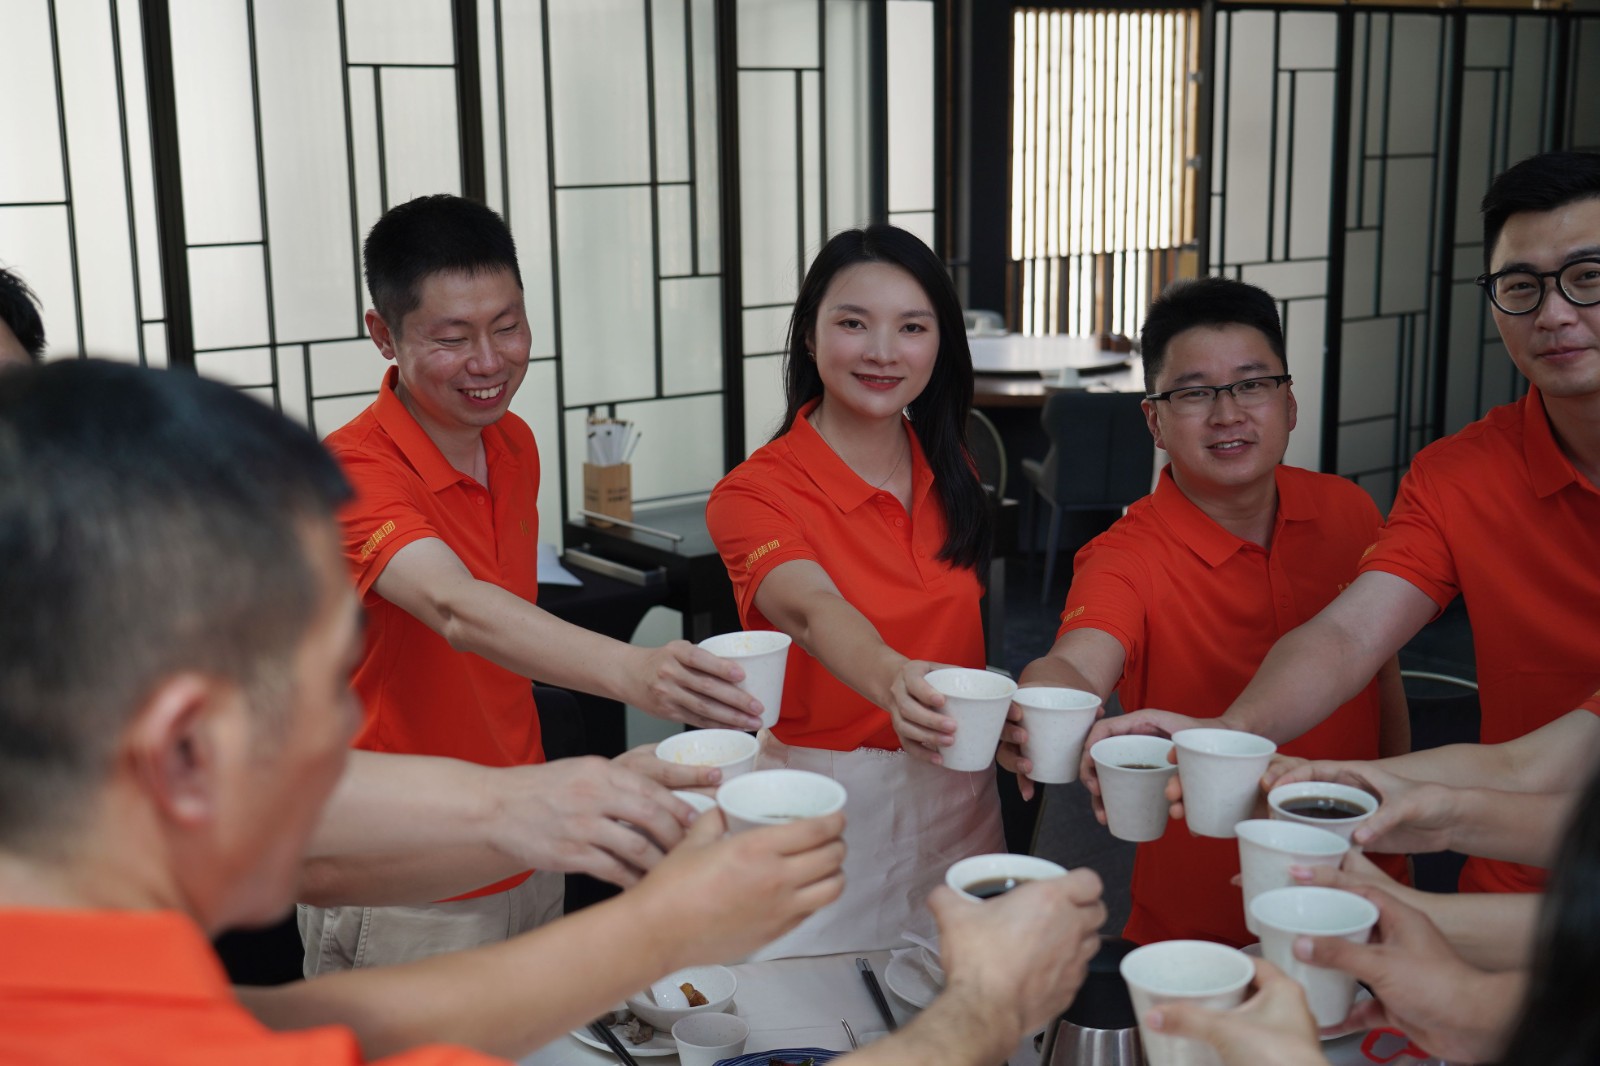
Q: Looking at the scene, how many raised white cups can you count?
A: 13